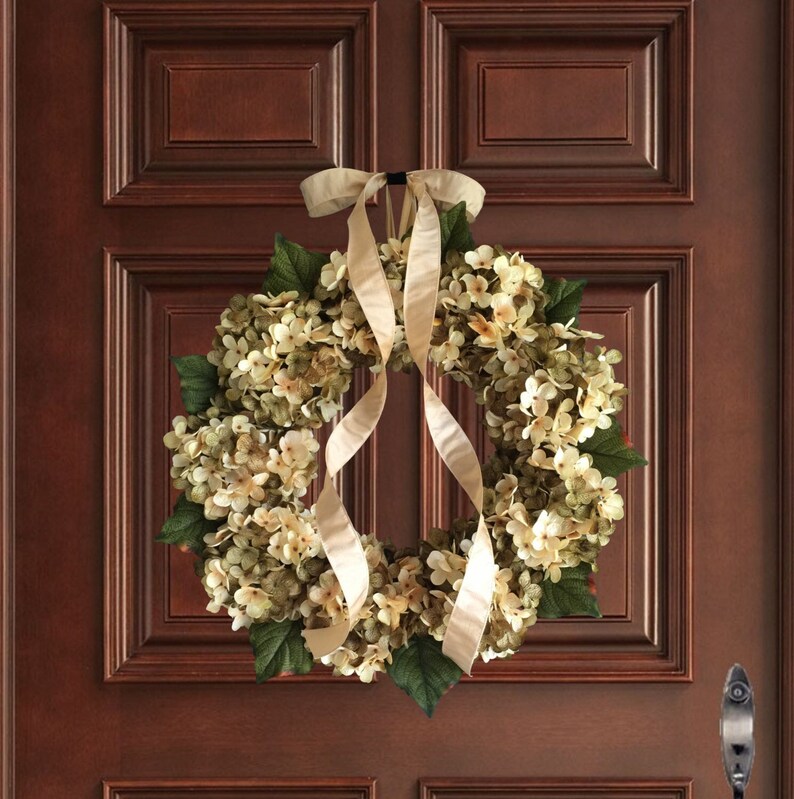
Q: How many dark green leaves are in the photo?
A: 9